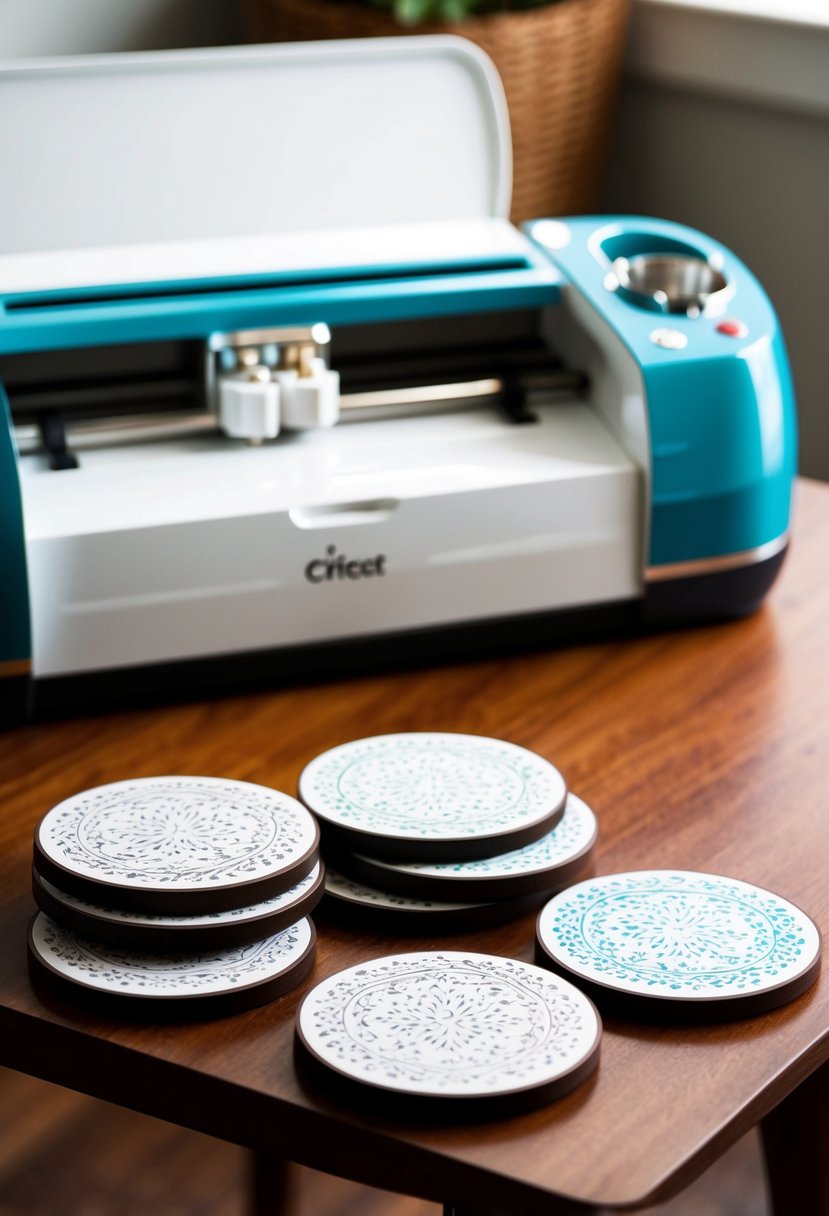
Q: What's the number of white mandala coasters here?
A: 8